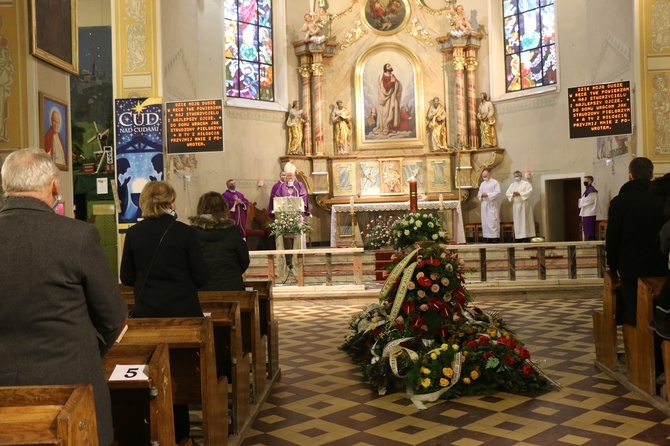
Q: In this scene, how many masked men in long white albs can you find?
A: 2